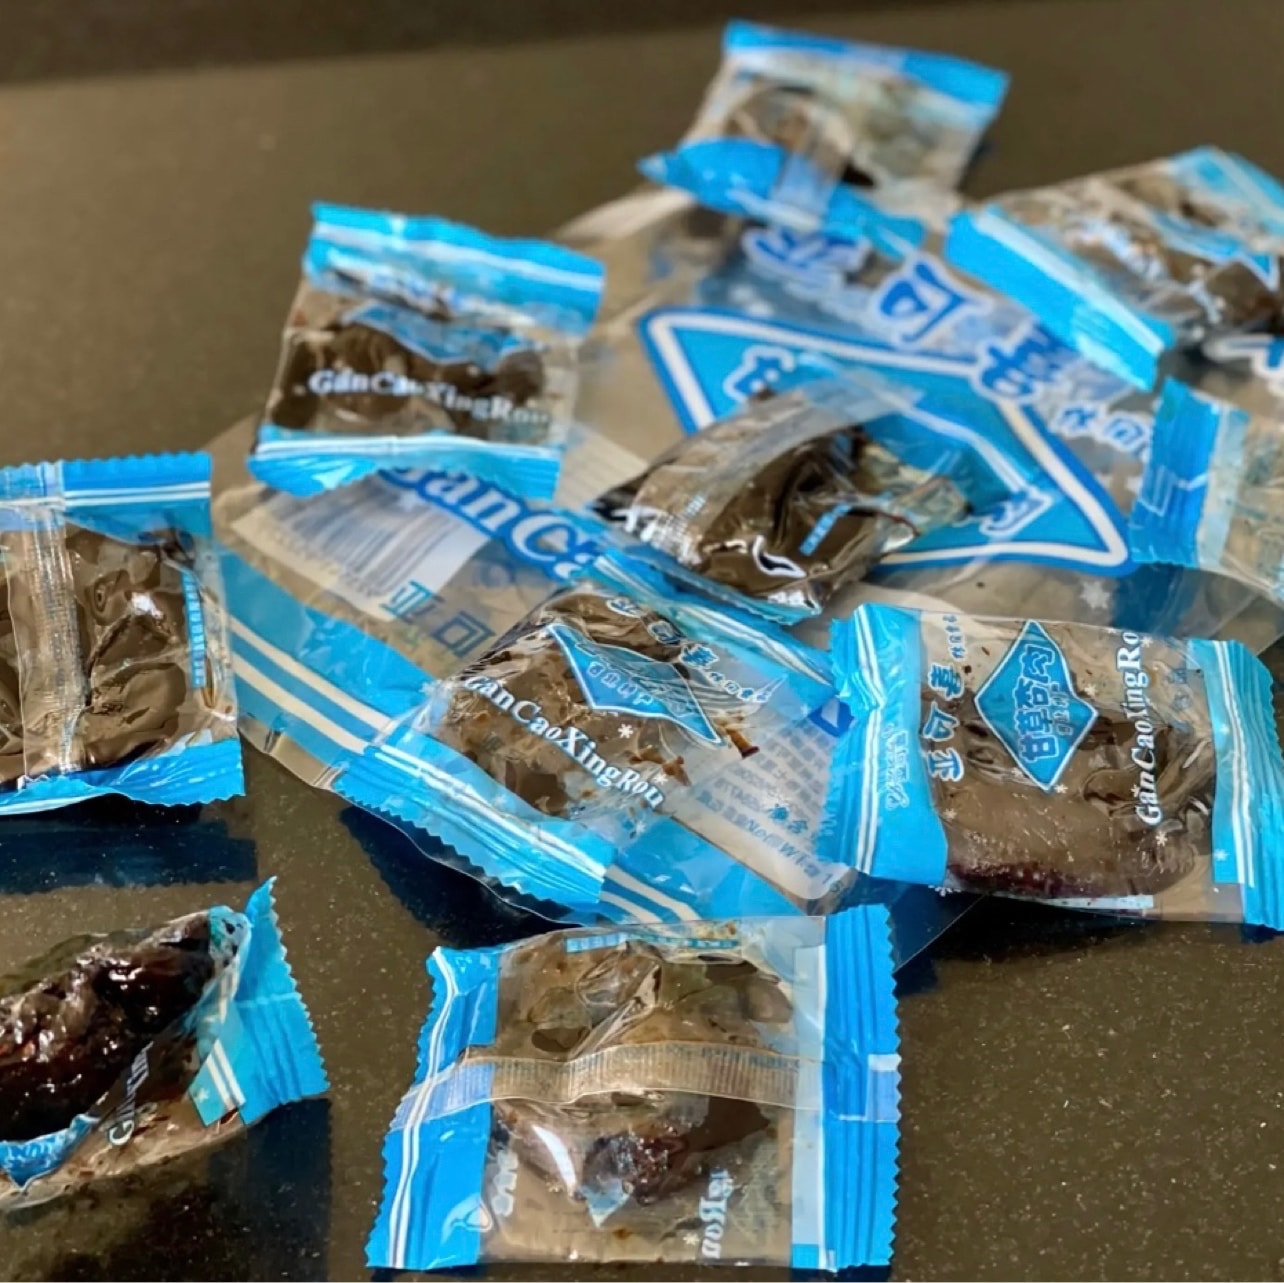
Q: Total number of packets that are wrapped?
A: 9